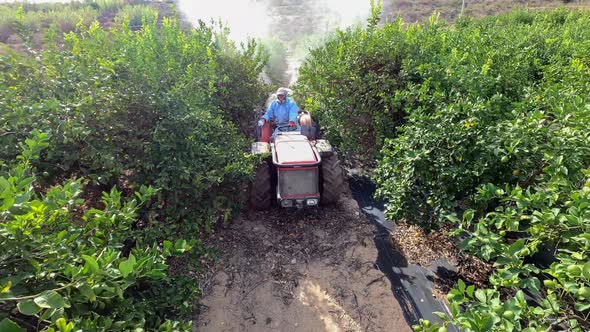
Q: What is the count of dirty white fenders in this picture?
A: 2